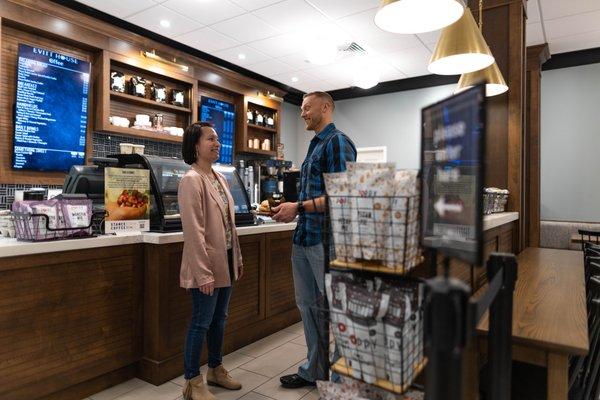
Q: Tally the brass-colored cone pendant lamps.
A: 3